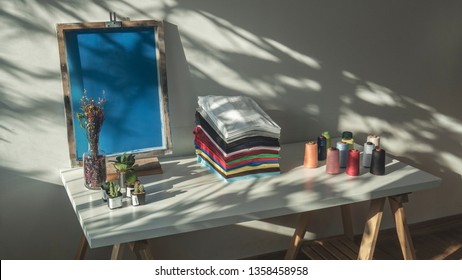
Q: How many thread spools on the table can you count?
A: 11